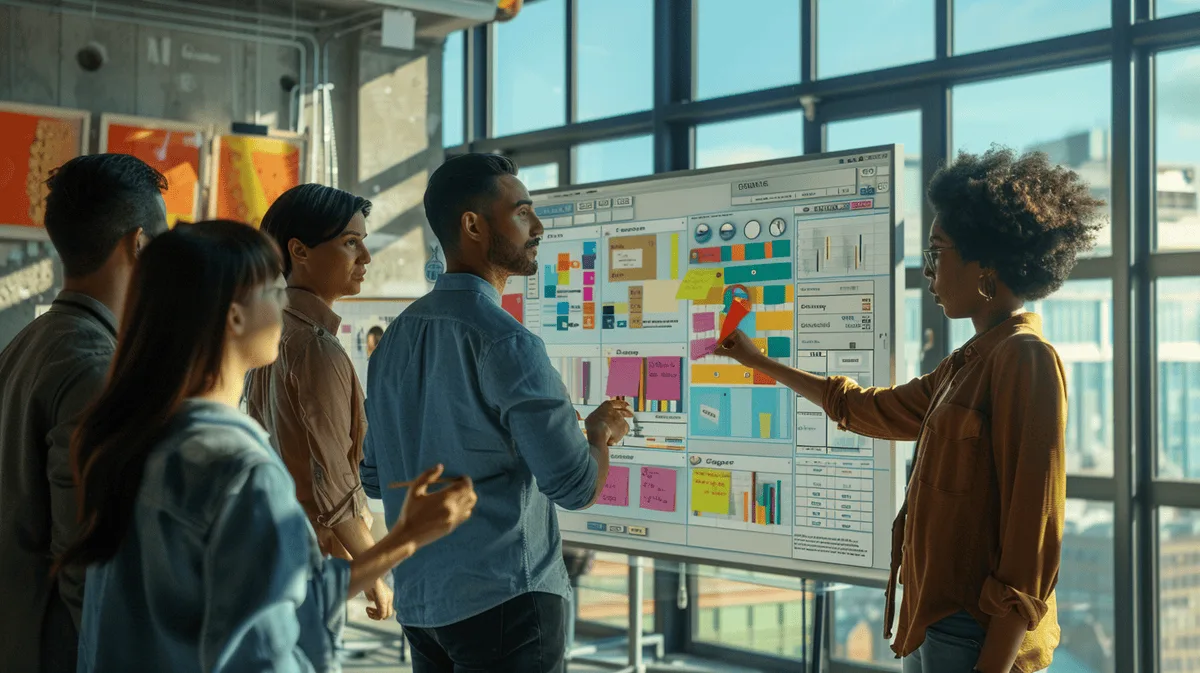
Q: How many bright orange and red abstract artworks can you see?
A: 3